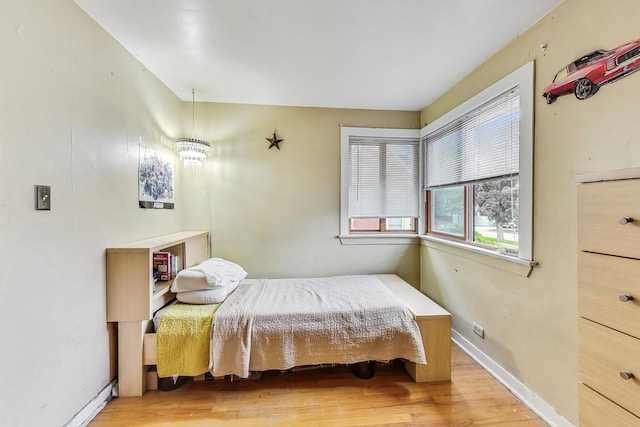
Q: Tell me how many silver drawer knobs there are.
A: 3